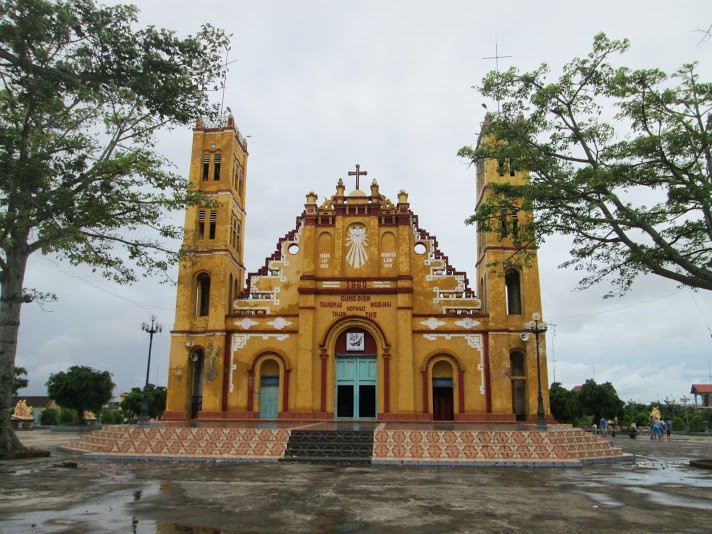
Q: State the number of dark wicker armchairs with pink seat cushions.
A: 0